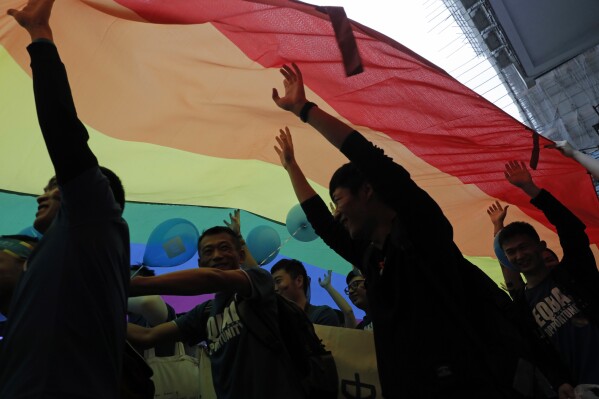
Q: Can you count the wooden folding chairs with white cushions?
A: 0